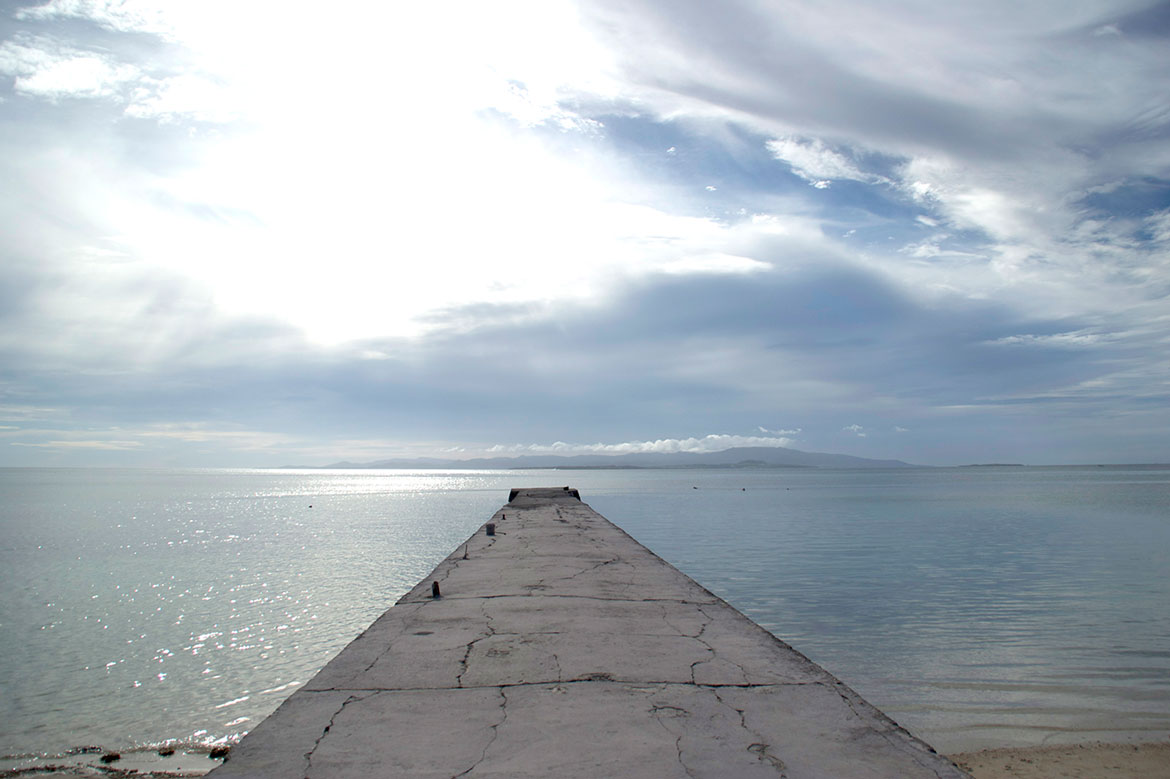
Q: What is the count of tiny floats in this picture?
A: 4